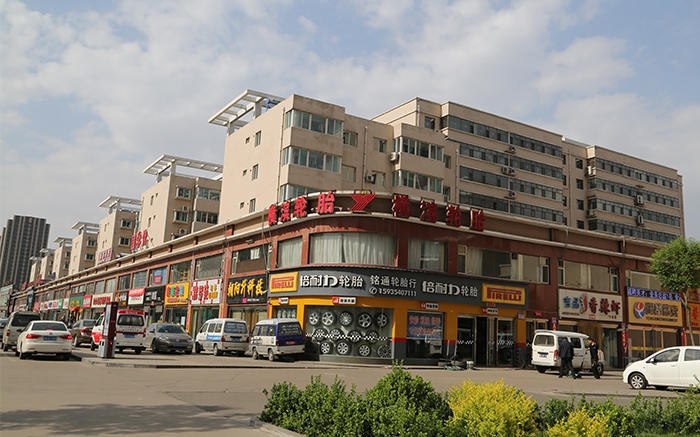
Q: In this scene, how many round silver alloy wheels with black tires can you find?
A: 13